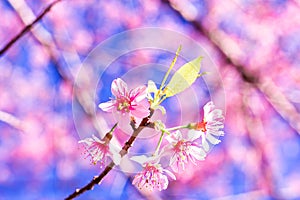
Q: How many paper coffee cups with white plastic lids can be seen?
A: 0